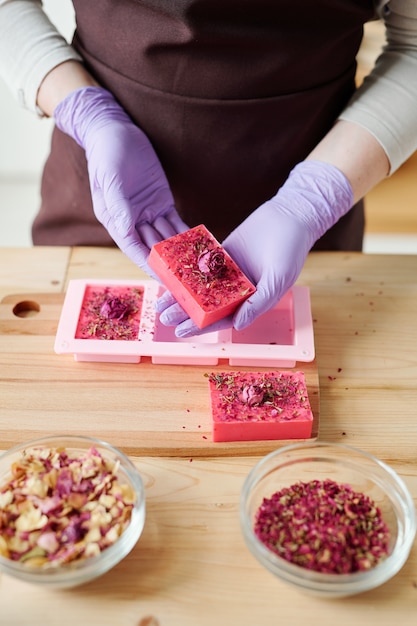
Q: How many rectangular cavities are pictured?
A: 3